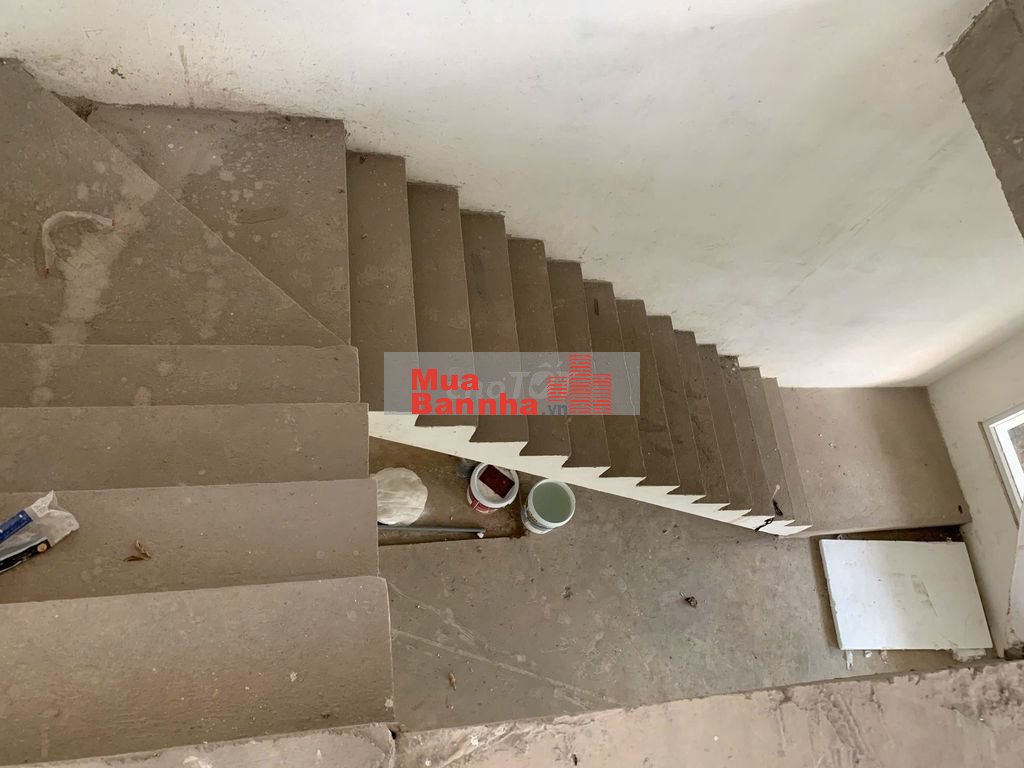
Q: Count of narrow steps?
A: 13